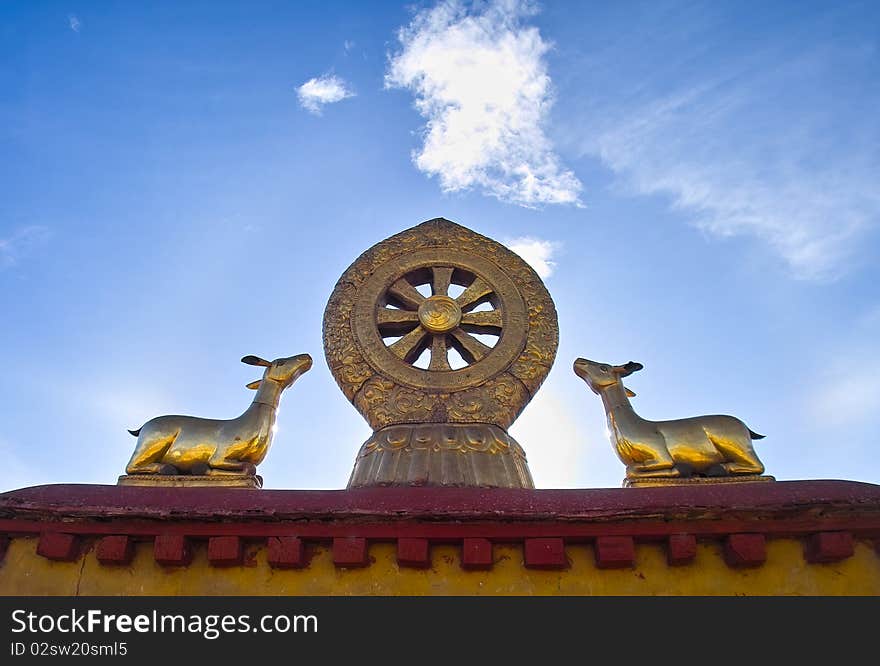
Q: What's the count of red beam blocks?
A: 13